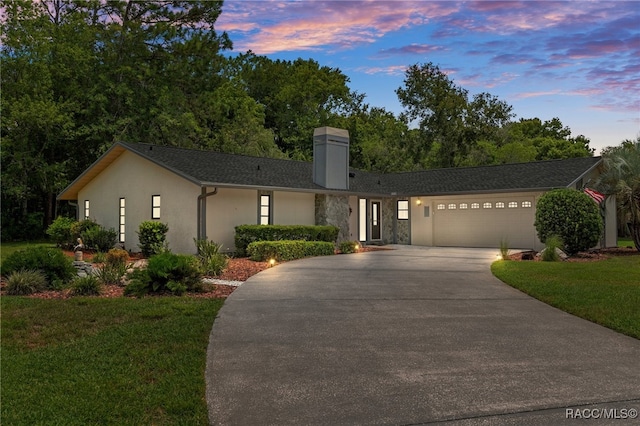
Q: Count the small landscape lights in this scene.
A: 3